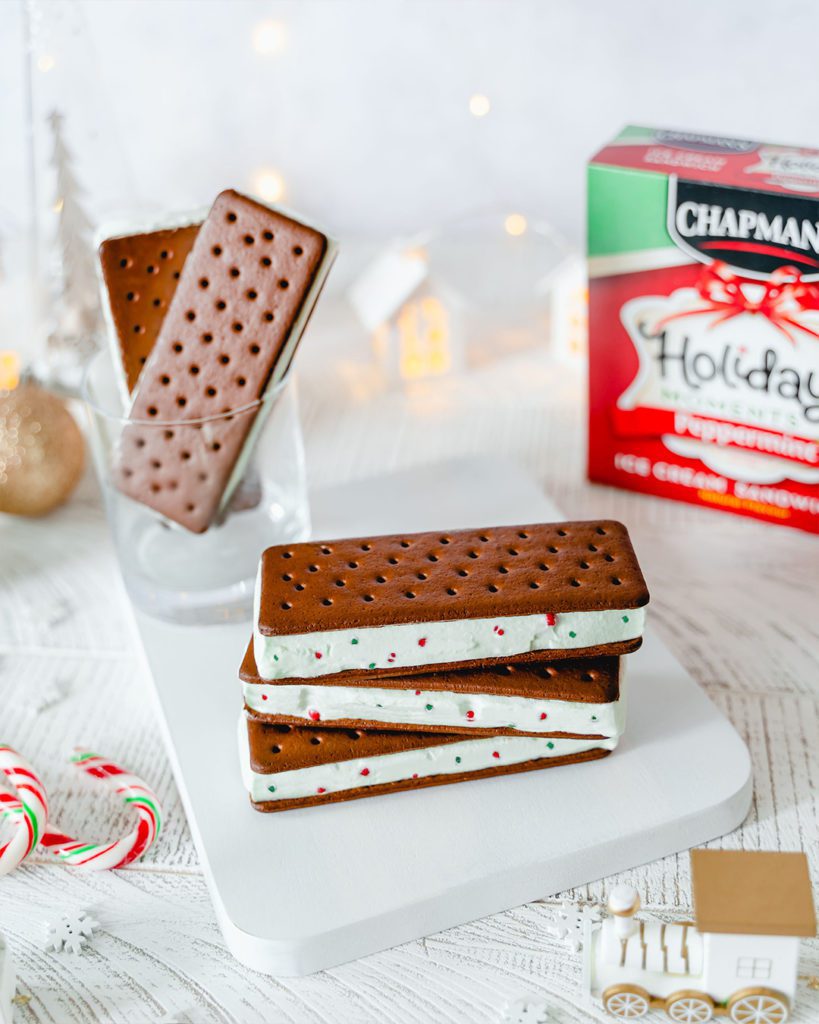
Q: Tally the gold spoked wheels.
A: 3